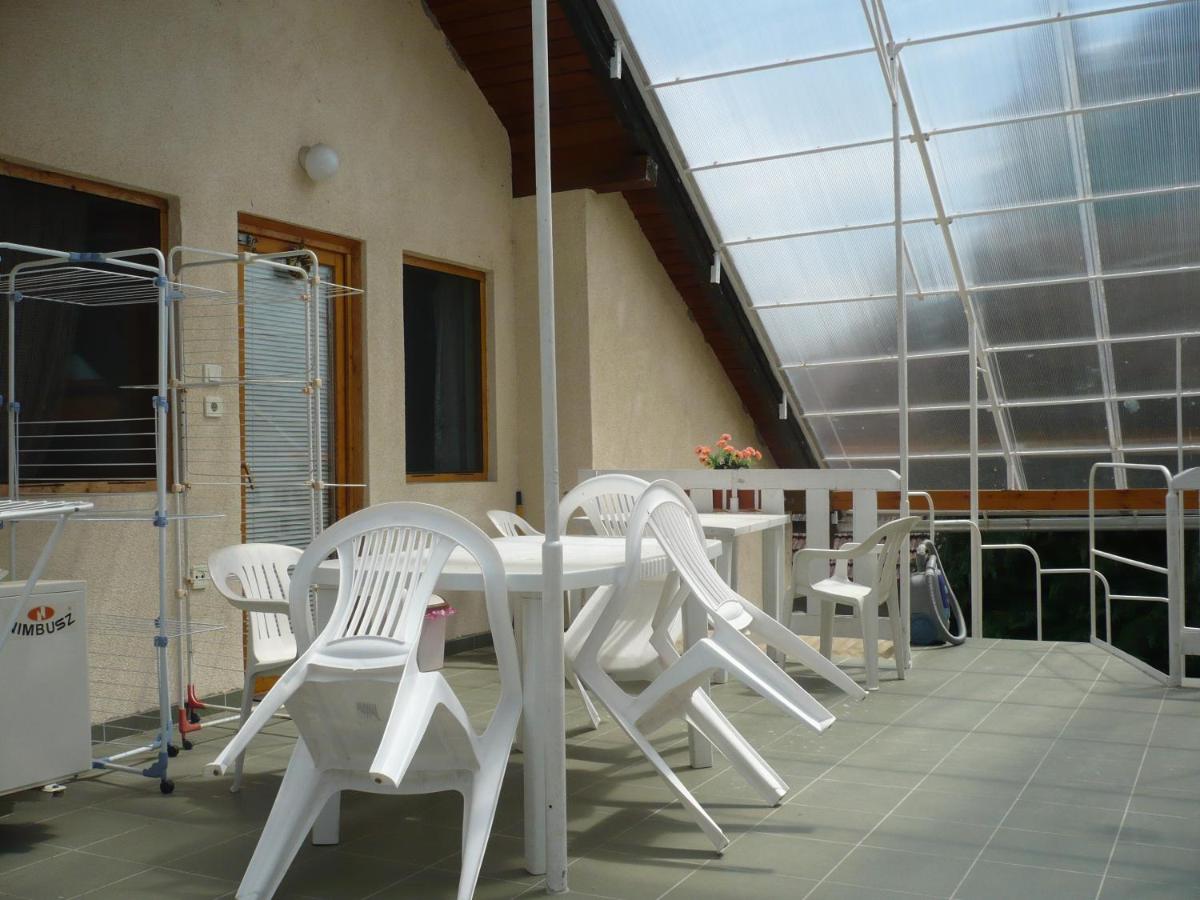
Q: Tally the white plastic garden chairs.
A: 6